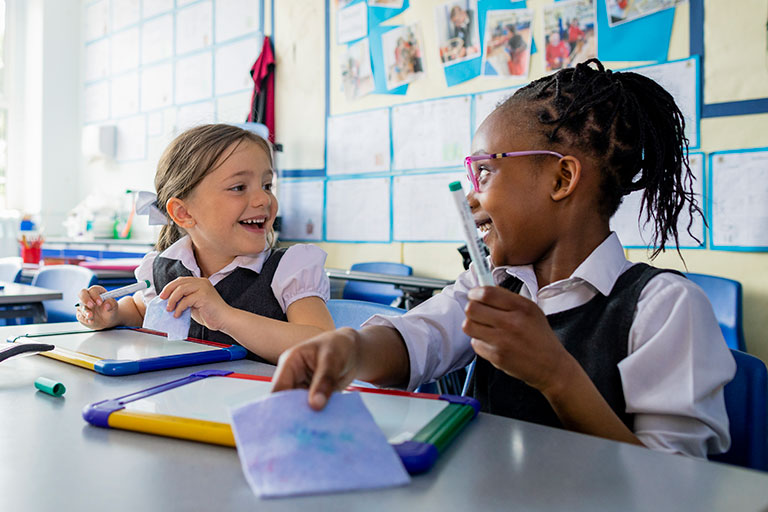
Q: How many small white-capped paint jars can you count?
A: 0